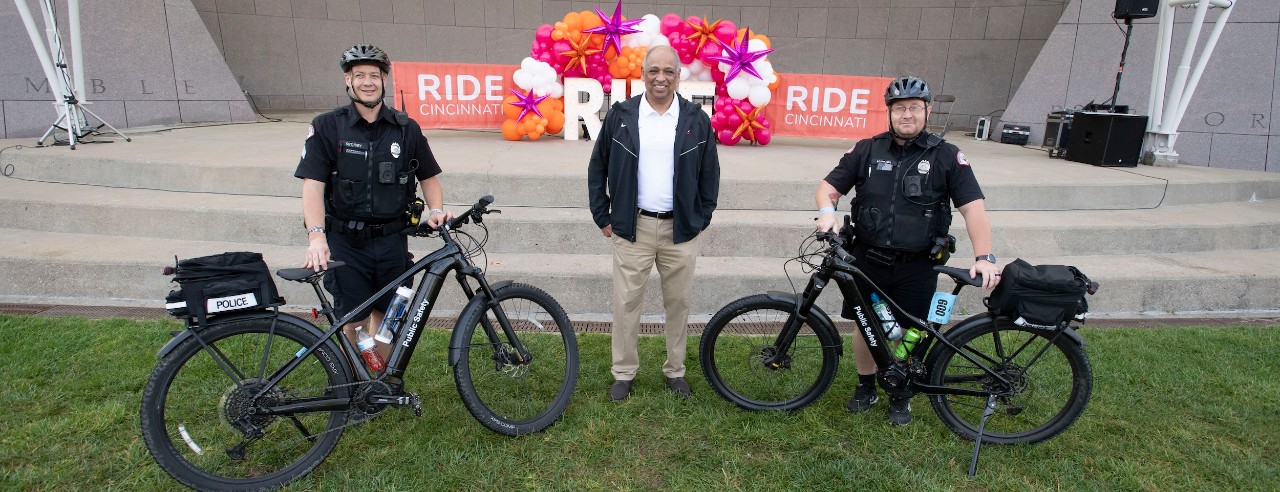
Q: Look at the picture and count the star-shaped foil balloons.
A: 6